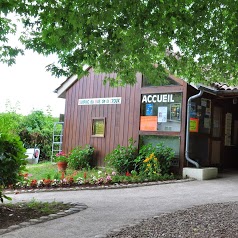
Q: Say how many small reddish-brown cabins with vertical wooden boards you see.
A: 1